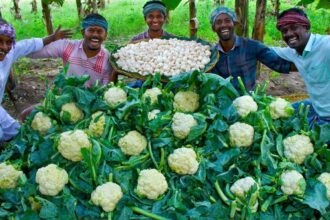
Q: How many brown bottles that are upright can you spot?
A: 0